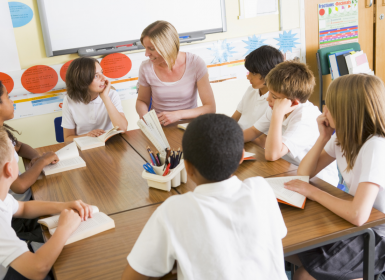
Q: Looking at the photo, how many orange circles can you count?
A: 4